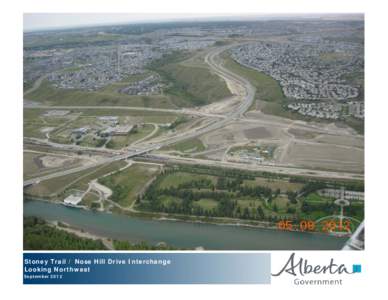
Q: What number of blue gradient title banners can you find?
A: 1